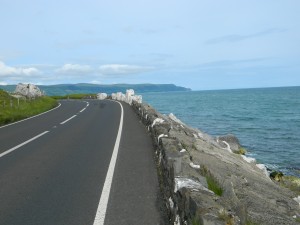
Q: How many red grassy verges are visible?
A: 0